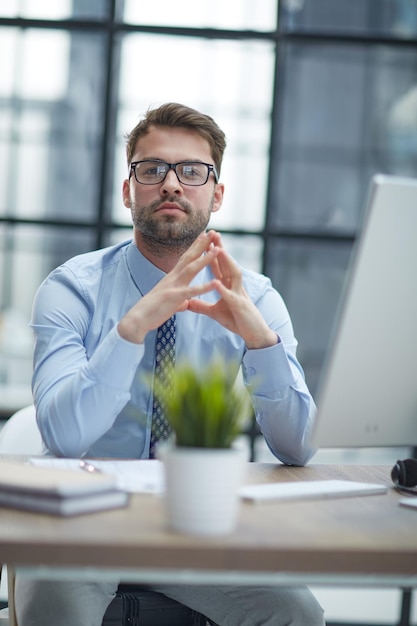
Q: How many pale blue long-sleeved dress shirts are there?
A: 1